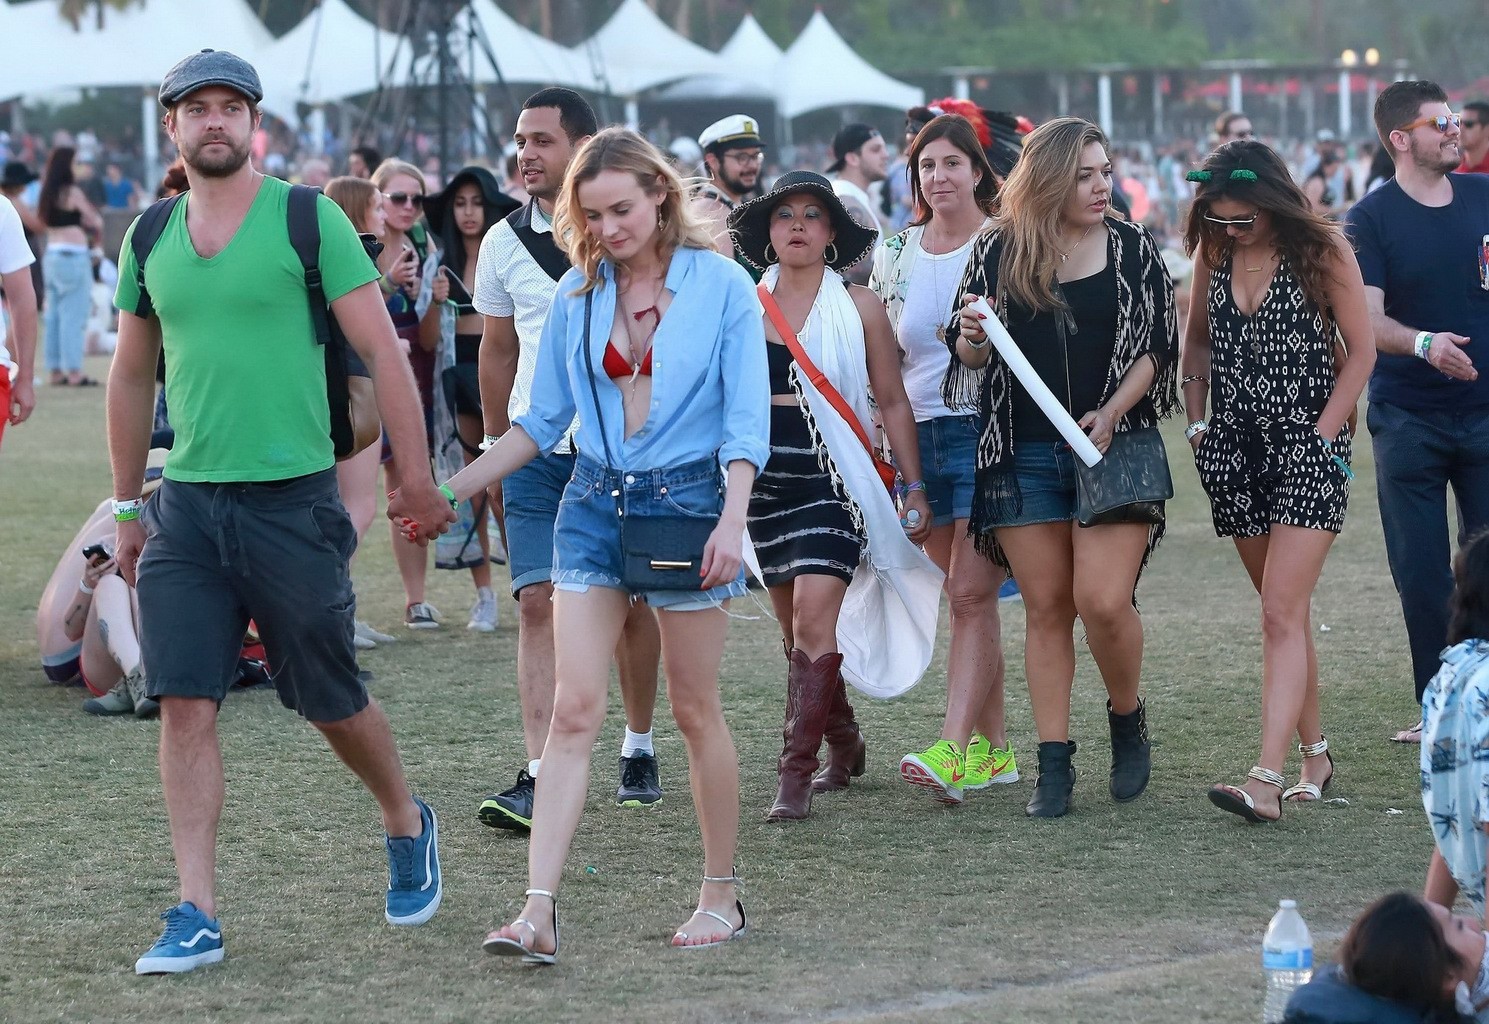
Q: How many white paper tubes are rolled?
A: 1